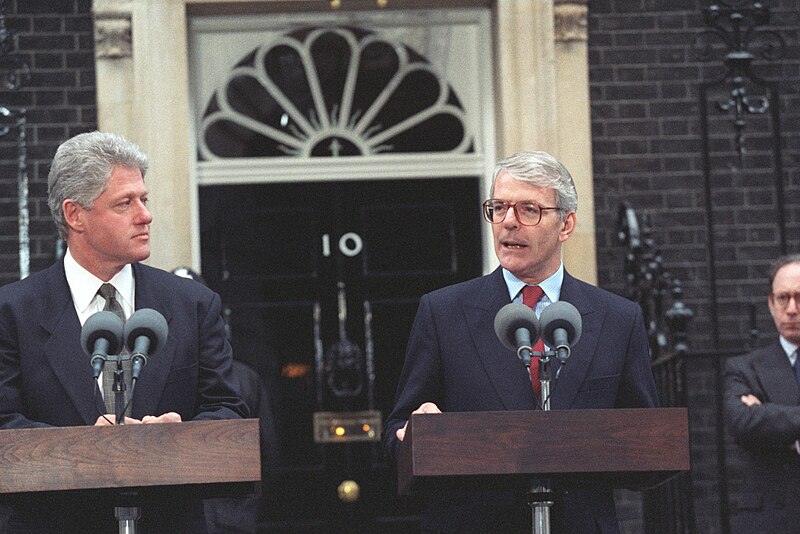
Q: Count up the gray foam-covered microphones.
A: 4